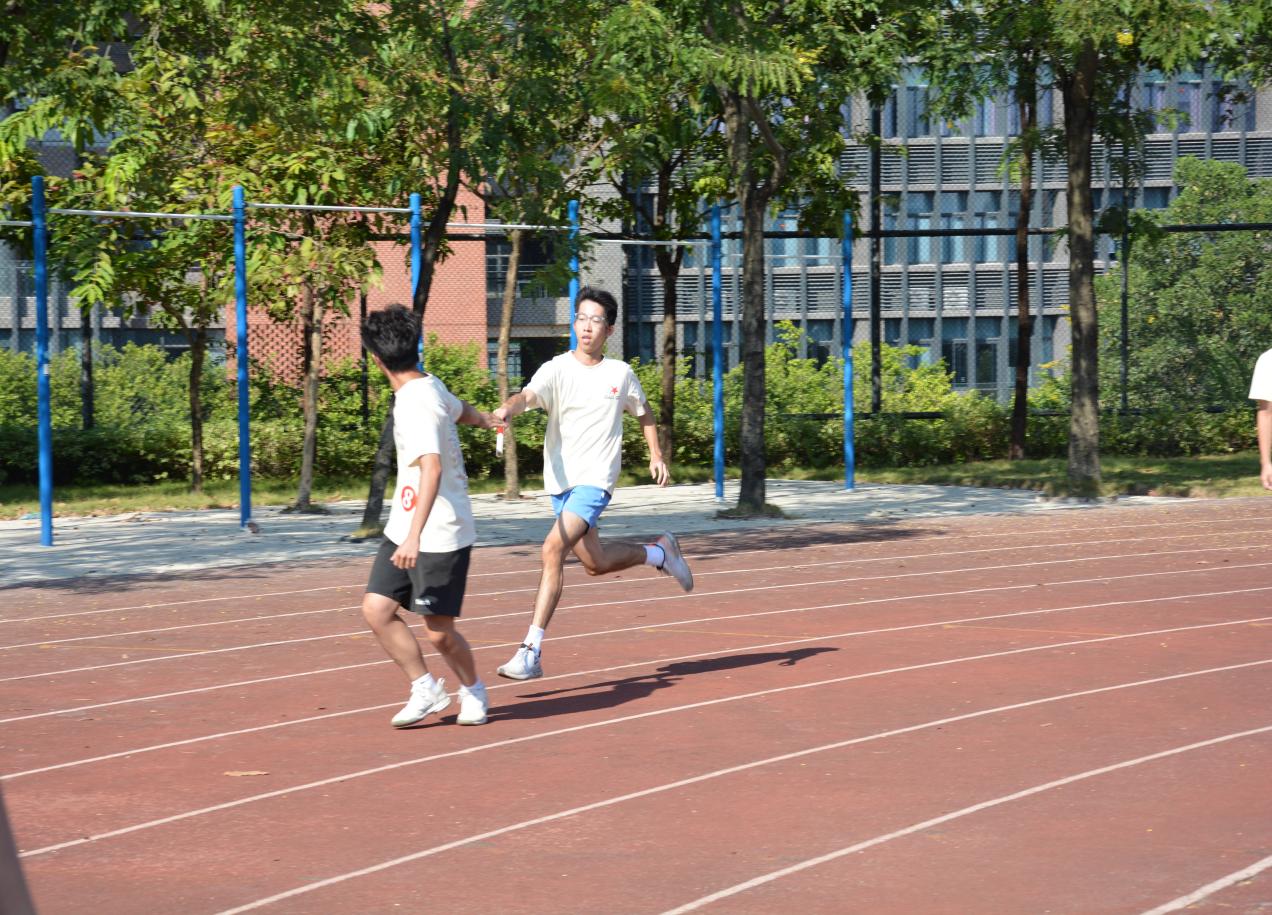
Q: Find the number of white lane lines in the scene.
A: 9